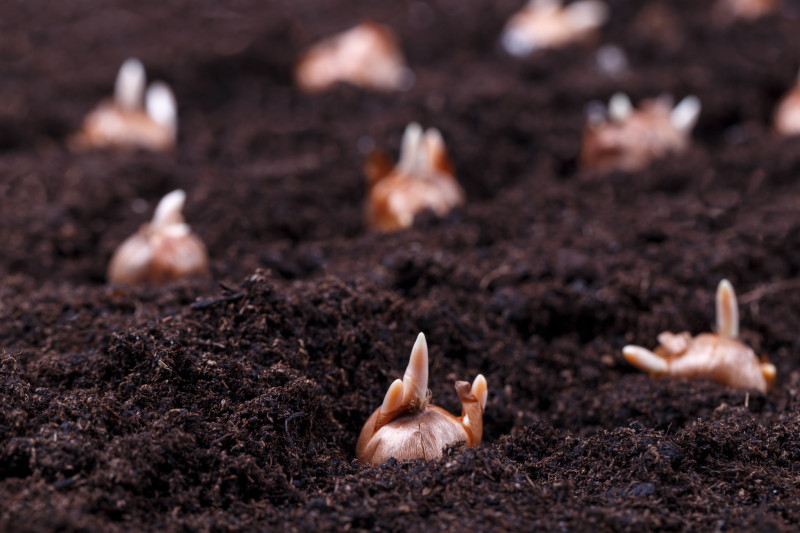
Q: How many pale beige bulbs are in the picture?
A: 10